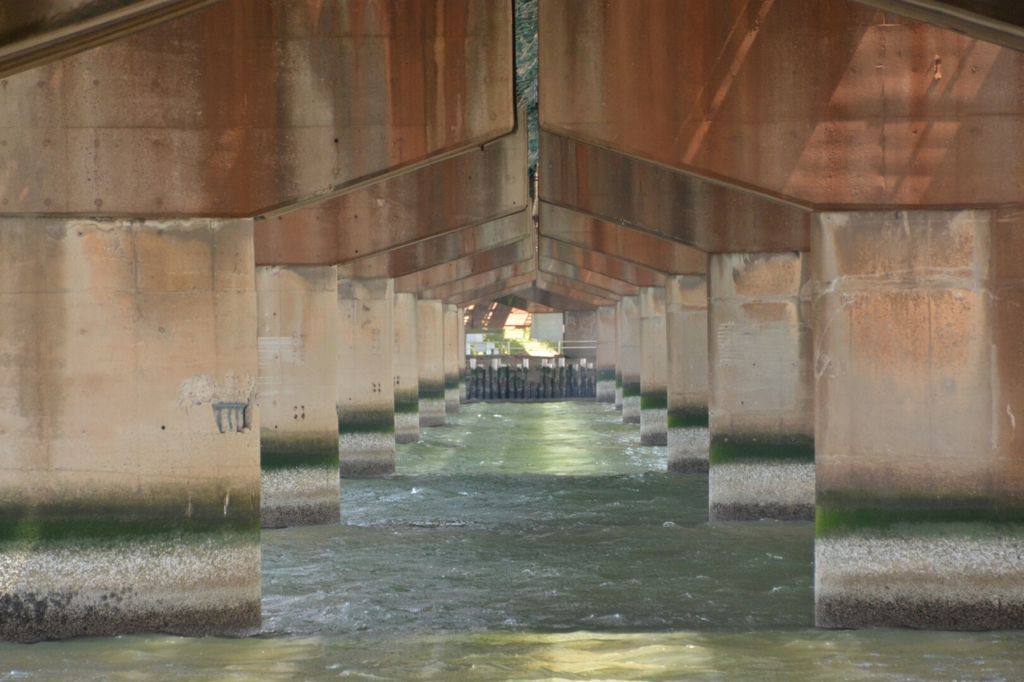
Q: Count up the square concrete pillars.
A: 14